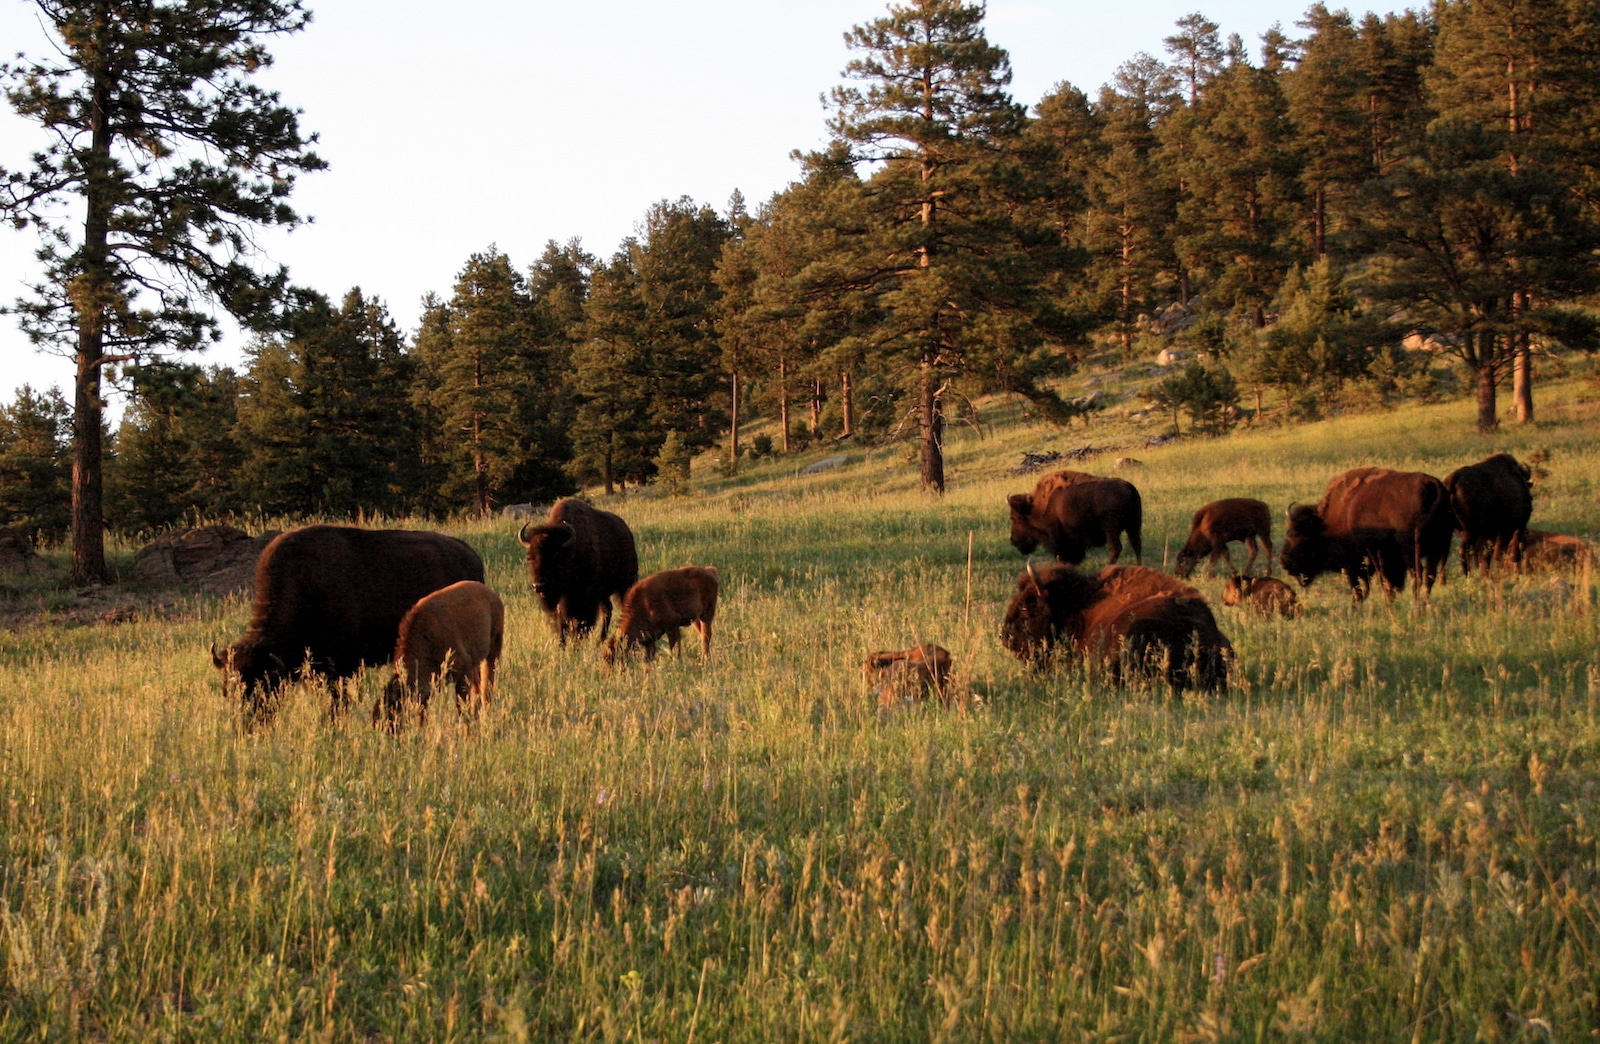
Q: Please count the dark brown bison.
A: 6